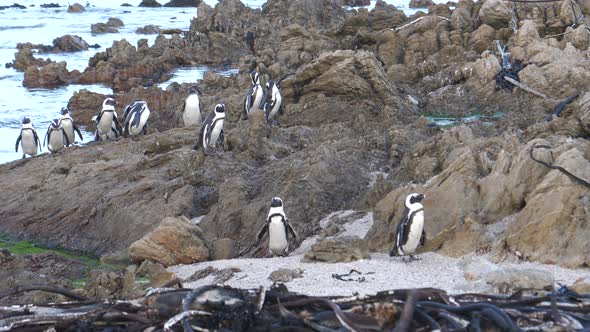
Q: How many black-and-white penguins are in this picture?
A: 11